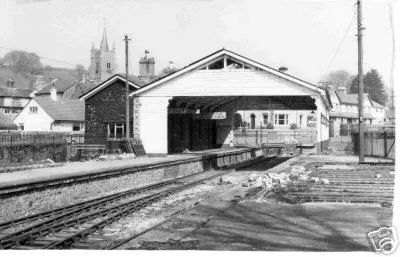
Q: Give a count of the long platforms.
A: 1